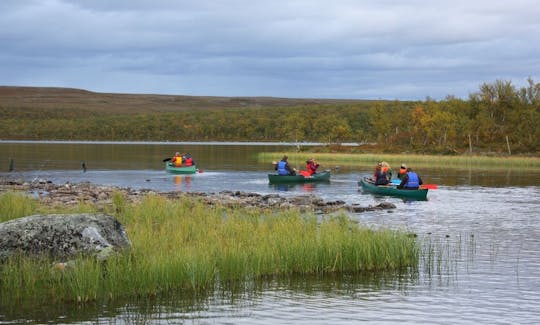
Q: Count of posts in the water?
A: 2